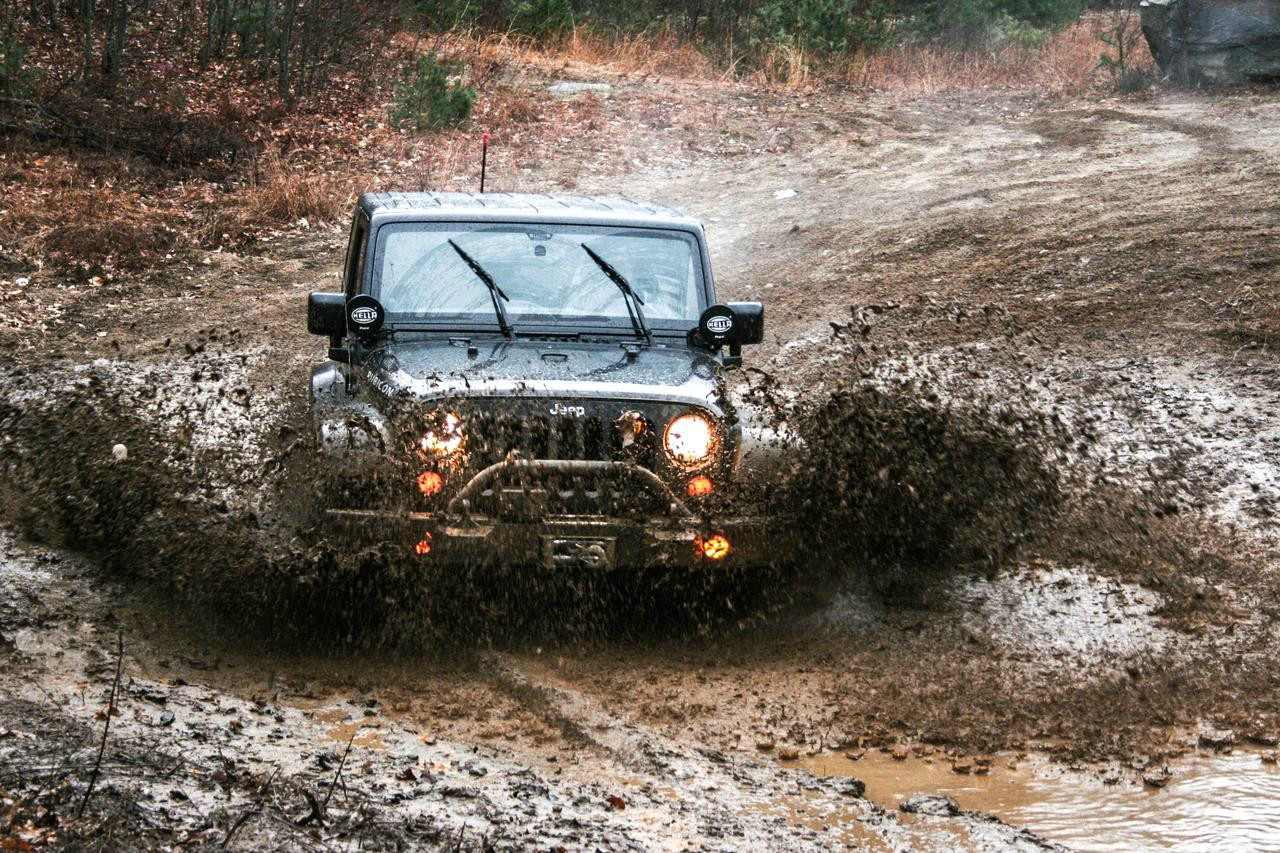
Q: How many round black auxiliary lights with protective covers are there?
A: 2